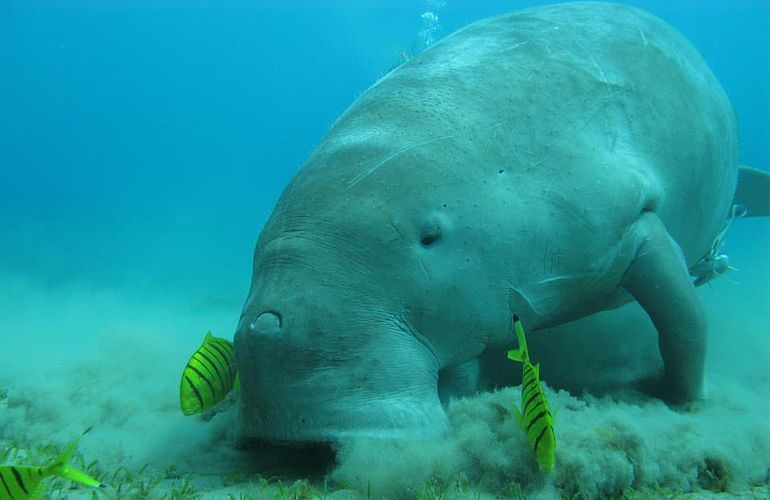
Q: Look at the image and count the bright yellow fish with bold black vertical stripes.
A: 3